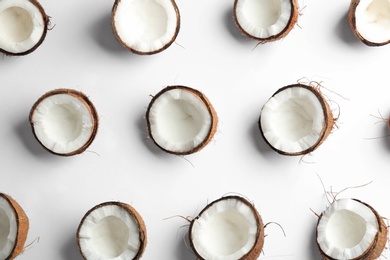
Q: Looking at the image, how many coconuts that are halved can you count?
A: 11